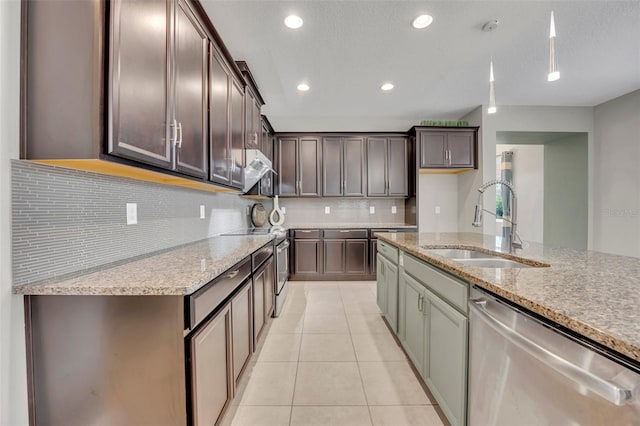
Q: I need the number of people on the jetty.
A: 0